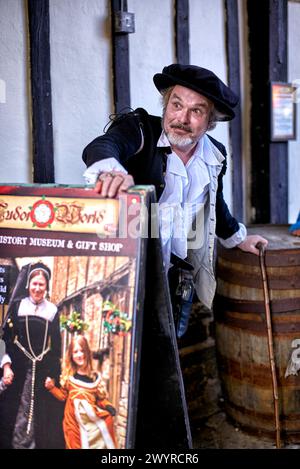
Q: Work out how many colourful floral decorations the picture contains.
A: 2